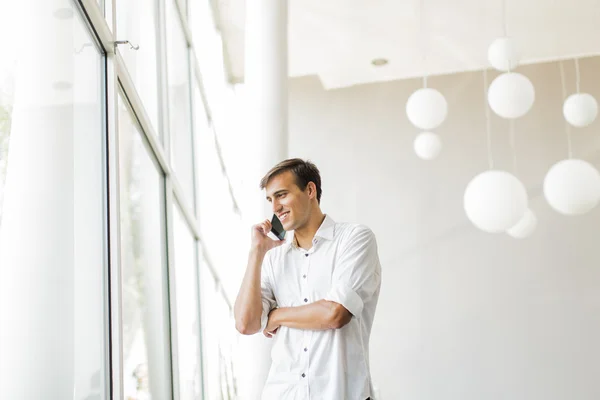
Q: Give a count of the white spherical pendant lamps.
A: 8